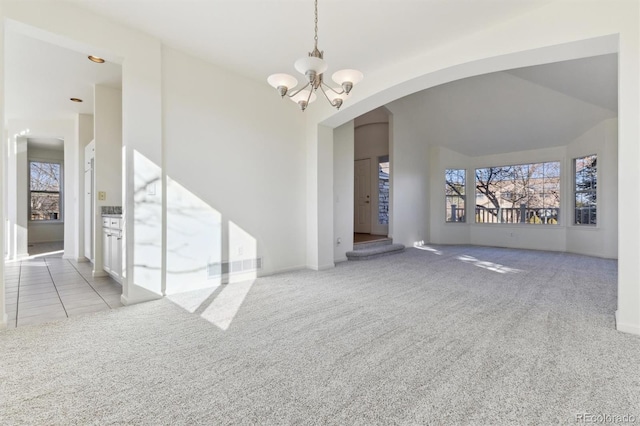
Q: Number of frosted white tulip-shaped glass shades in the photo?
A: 5